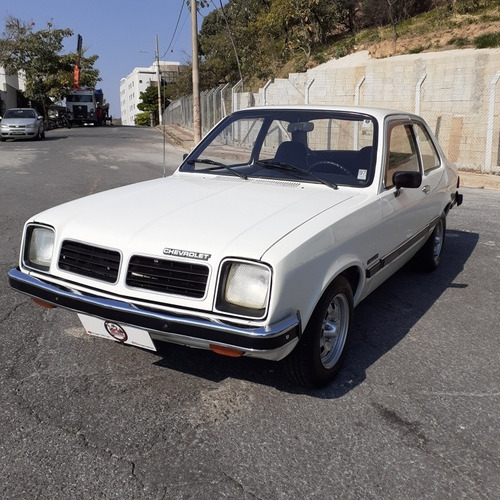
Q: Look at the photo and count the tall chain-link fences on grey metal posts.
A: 1